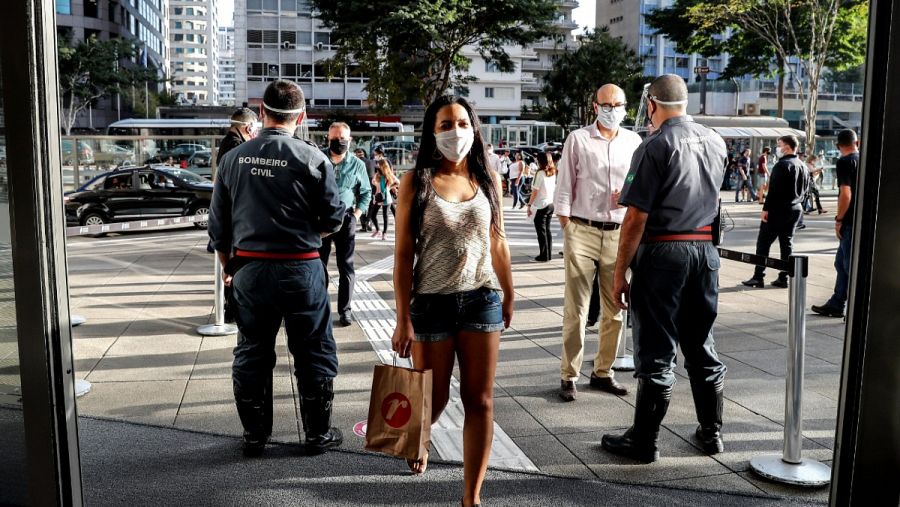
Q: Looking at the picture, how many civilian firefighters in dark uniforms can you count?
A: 2